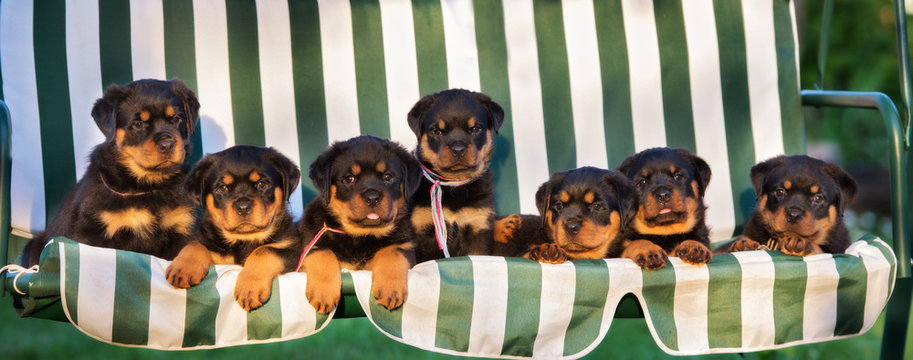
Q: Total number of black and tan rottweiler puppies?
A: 7